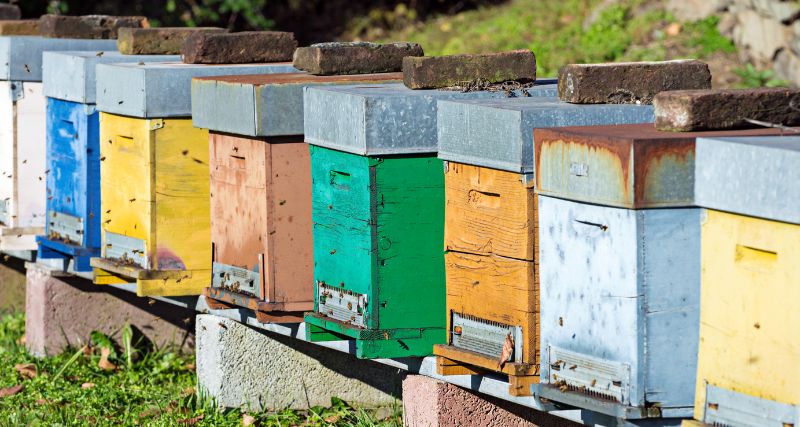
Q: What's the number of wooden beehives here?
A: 8